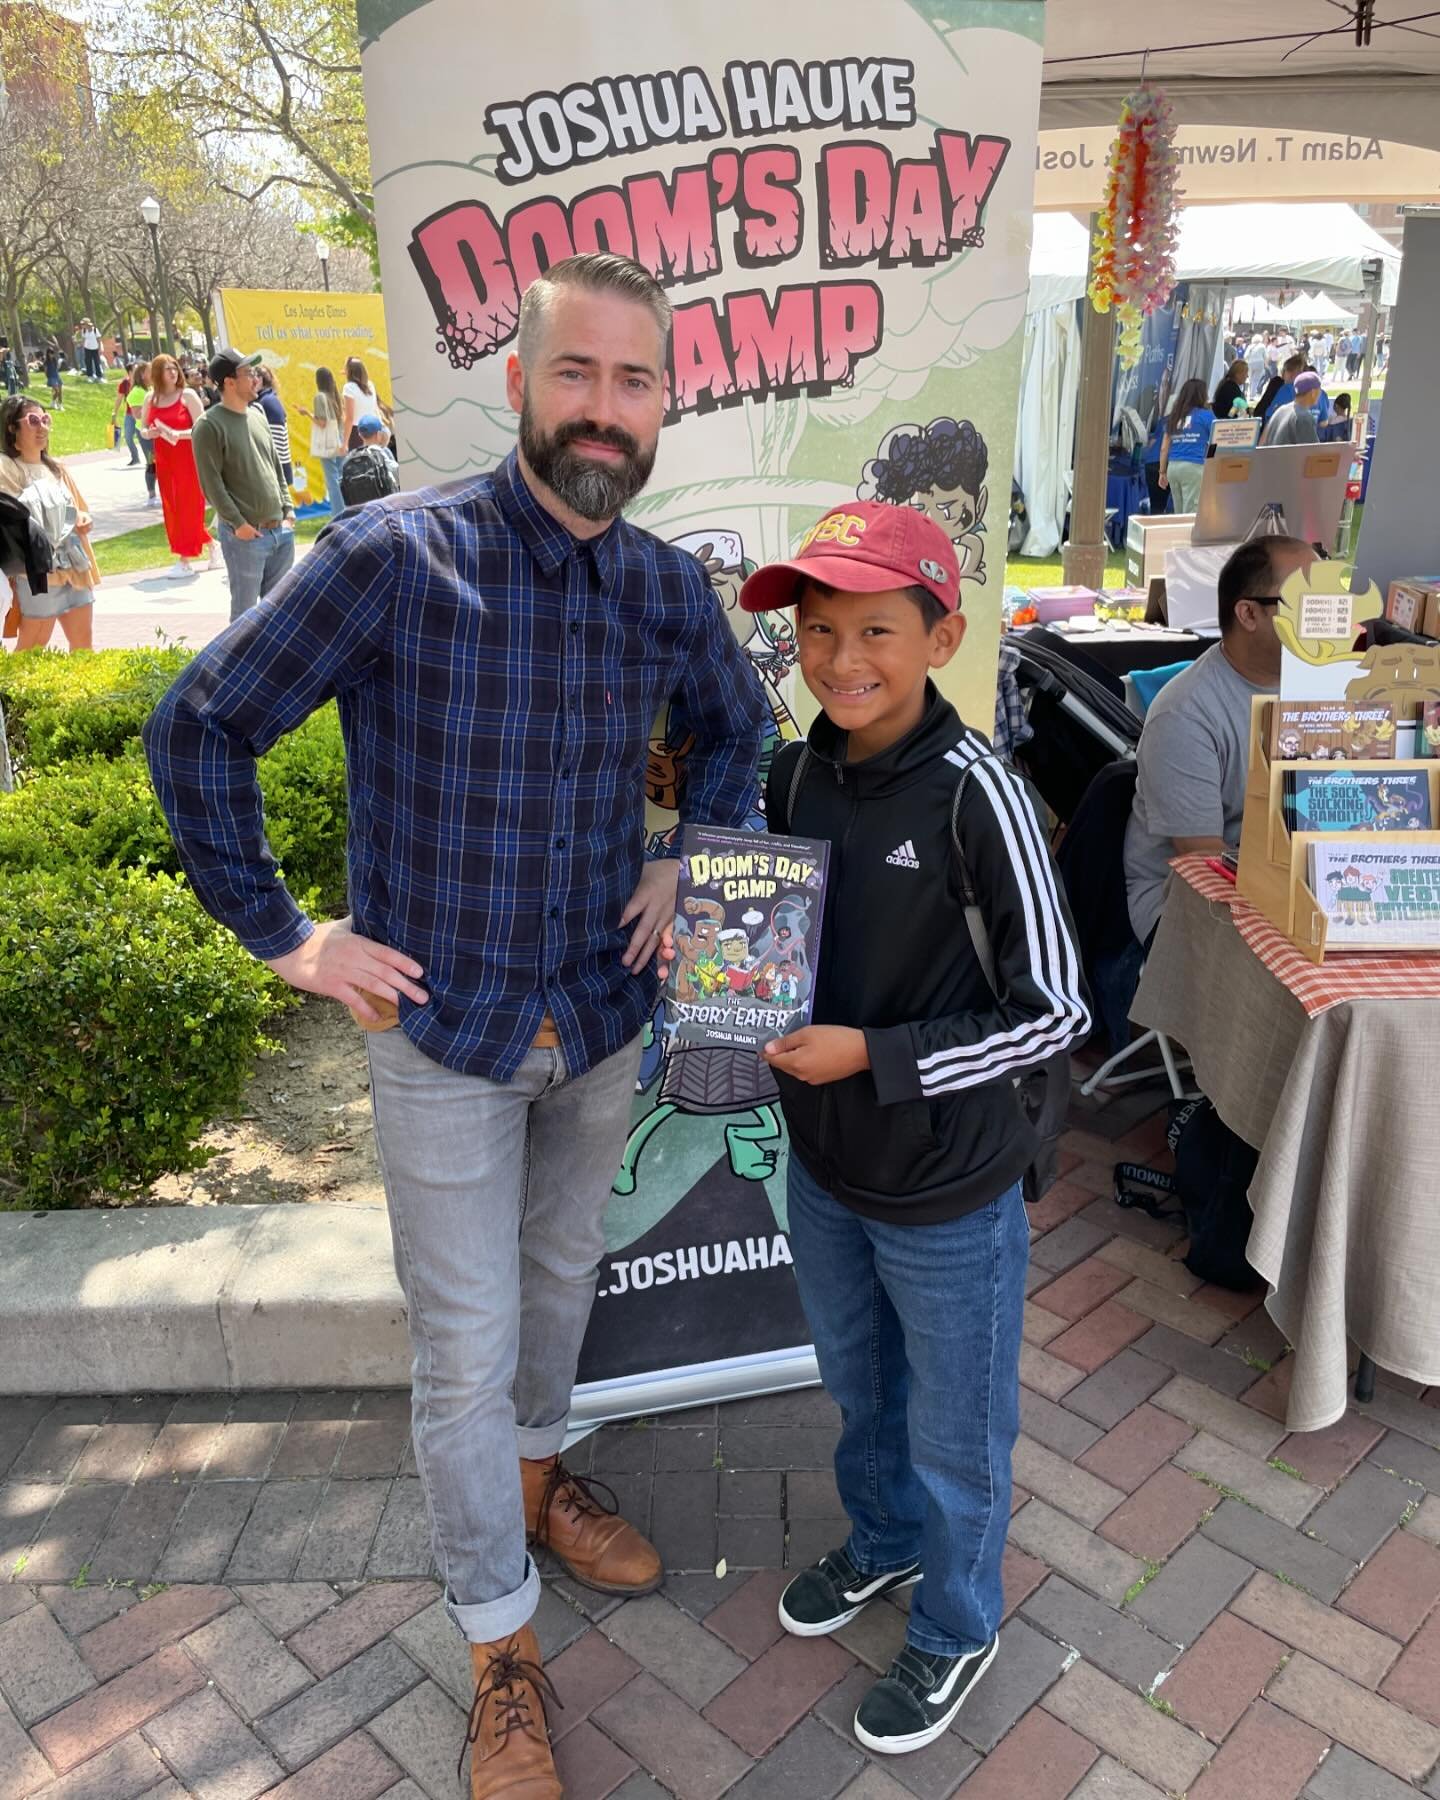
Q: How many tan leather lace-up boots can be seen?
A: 2